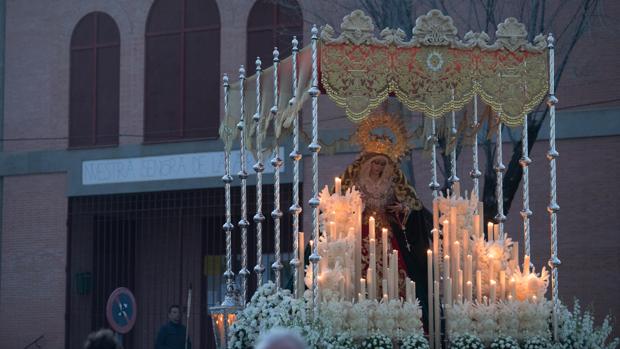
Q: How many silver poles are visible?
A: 12